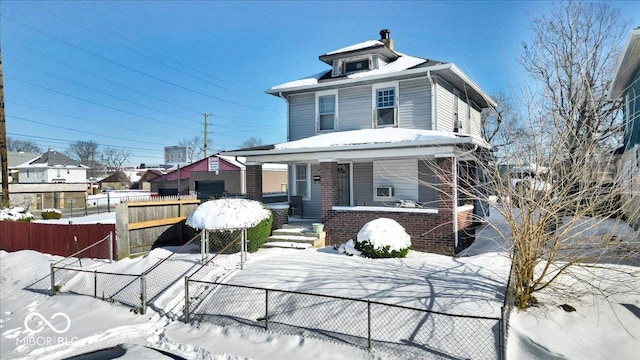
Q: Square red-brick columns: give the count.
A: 3